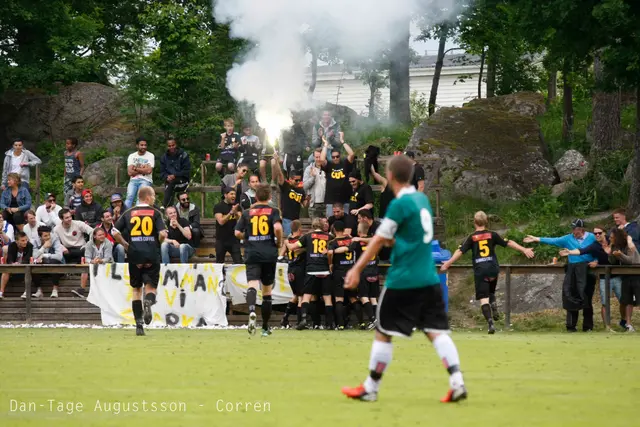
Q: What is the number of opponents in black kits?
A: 7